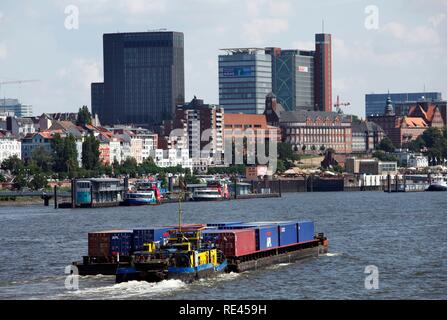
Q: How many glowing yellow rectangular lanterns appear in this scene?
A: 0